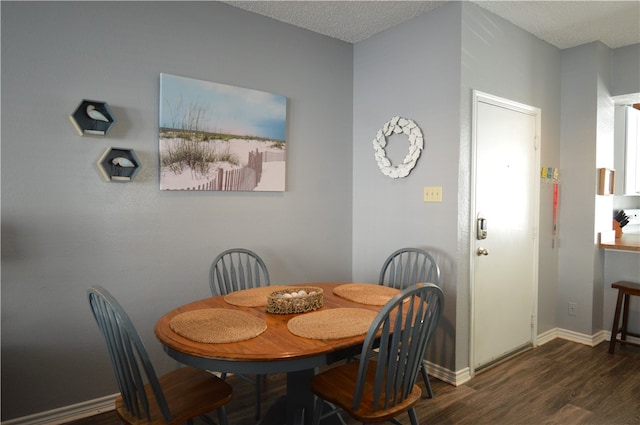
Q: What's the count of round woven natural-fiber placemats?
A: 4